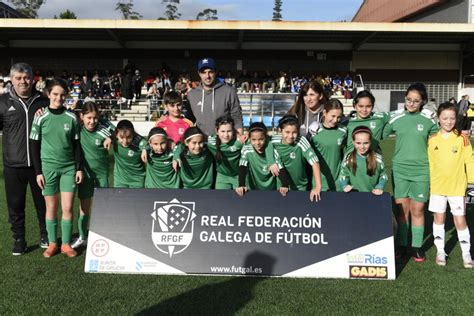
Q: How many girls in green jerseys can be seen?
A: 12